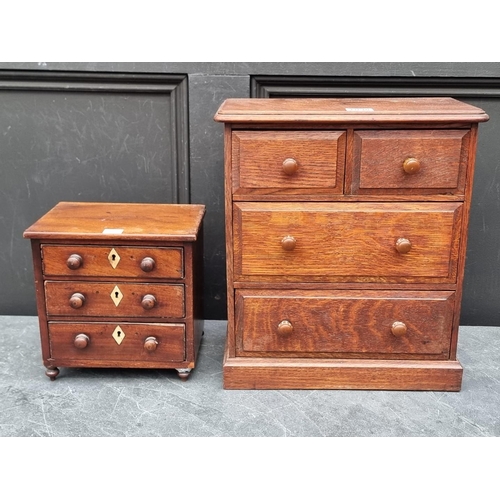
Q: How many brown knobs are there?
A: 12